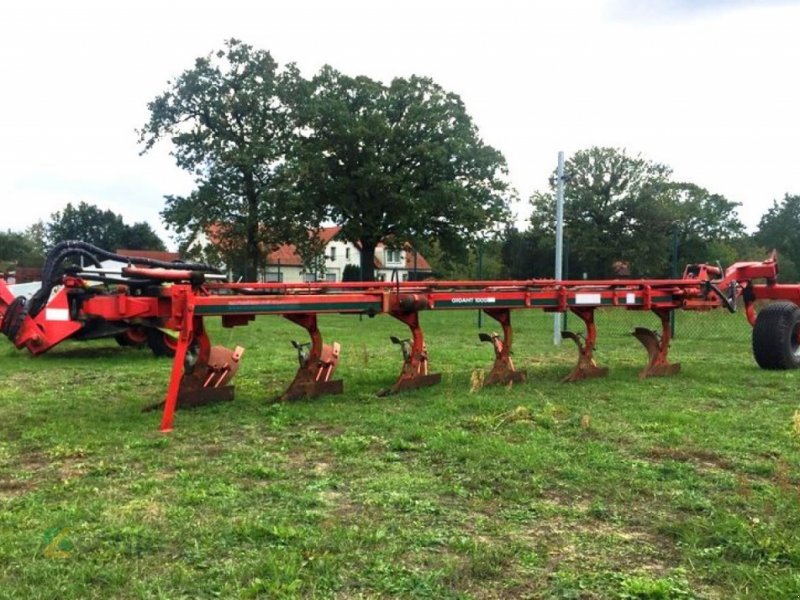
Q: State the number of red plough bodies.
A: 6